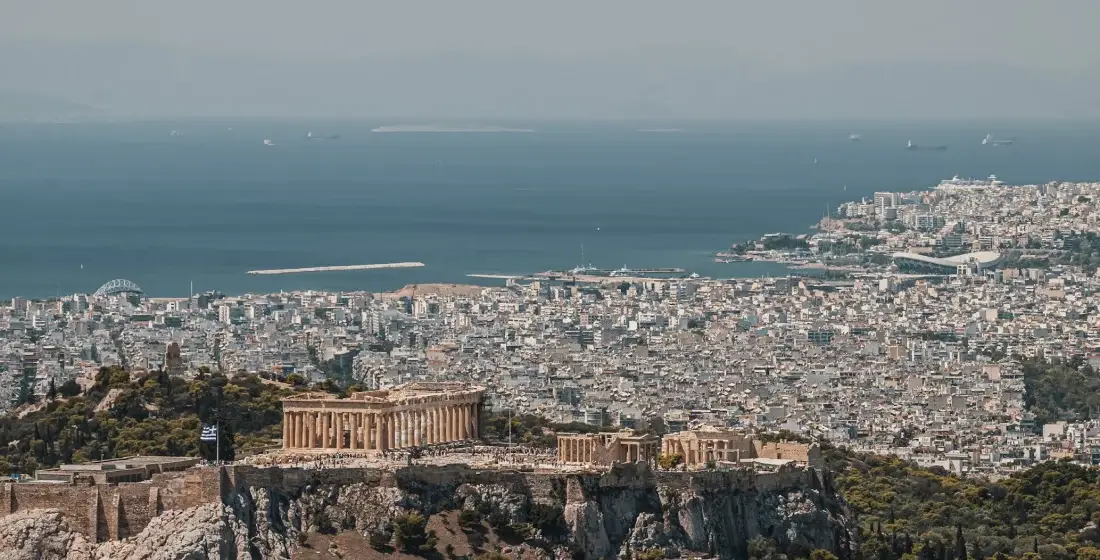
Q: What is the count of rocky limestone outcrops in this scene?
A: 1